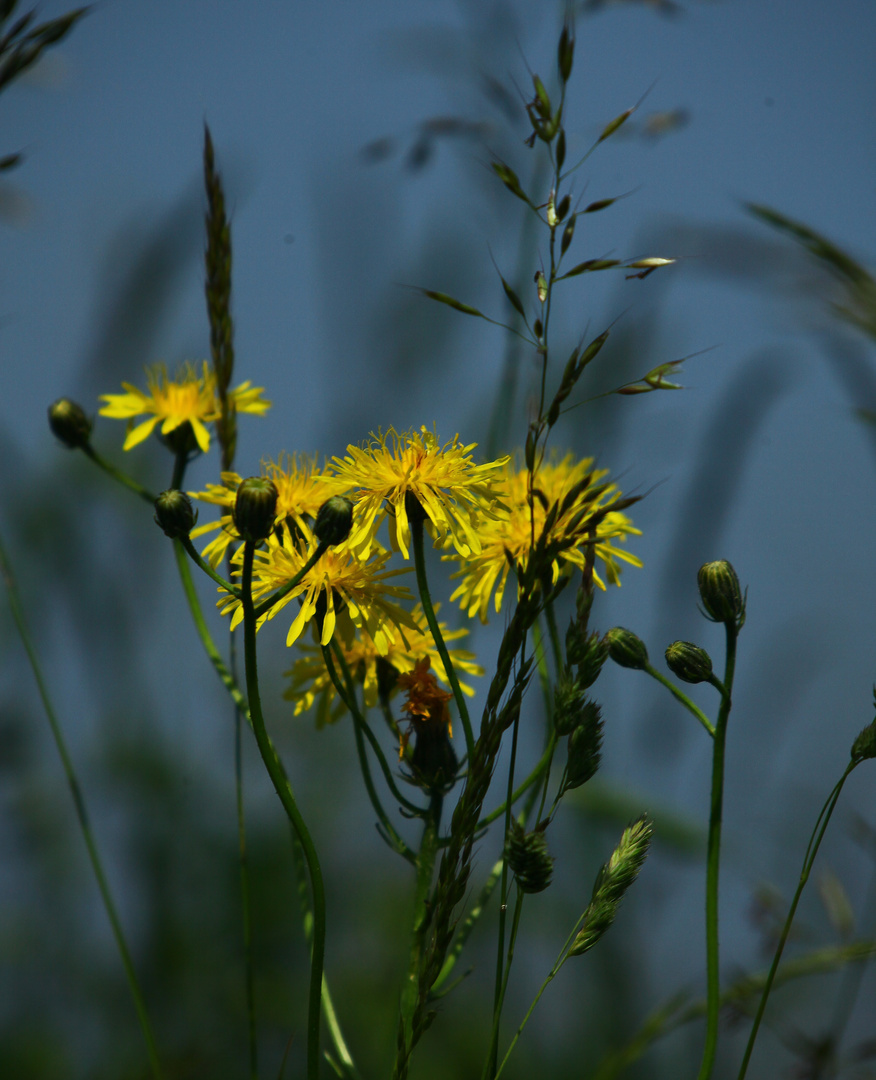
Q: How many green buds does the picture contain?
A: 7